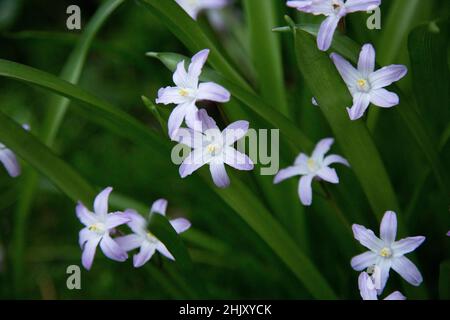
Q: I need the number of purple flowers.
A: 11